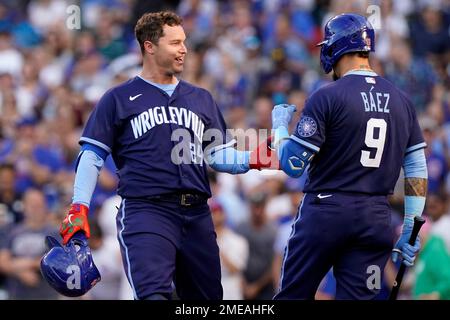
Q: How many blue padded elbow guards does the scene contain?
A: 1